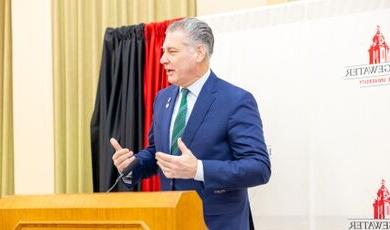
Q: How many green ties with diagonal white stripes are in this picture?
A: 1